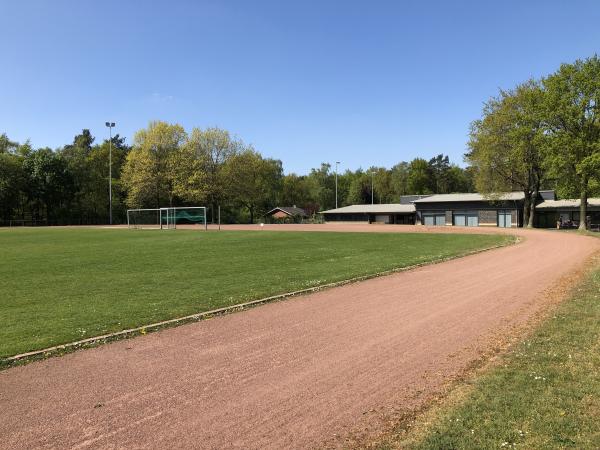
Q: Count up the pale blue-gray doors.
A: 6